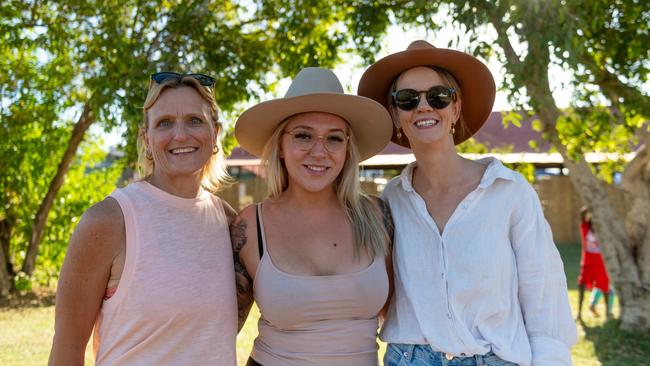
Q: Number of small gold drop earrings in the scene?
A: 2